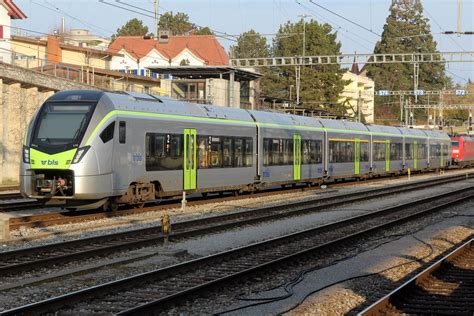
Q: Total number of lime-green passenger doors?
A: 6